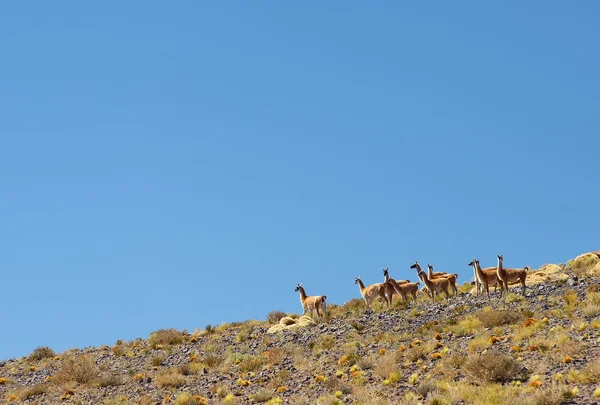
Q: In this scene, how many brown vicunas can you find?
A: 10